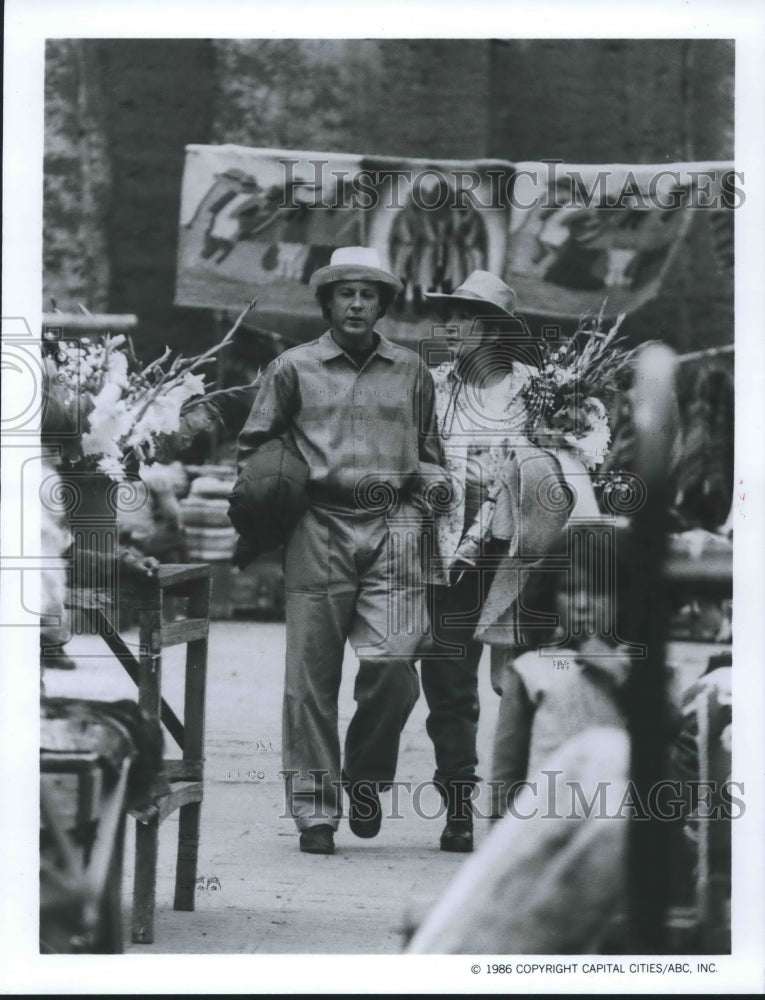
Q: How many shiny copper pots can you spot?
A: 0